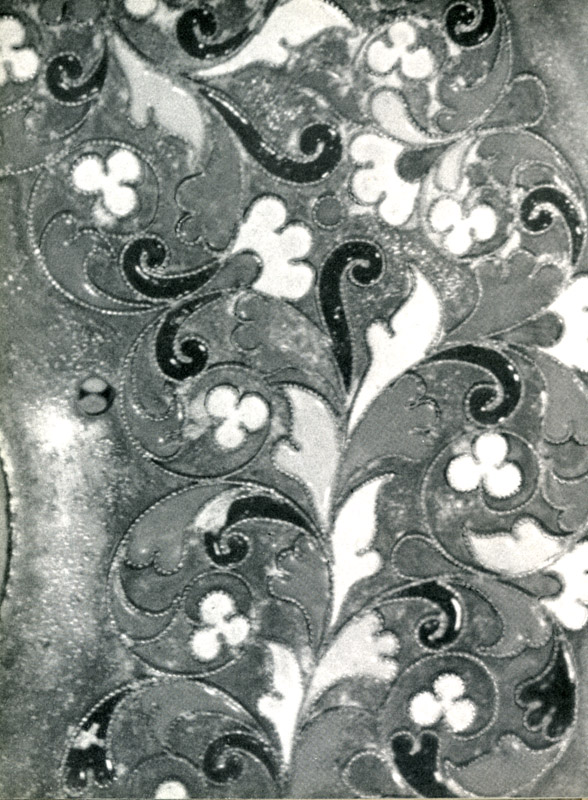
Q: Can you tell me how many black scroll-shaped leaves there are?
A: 12